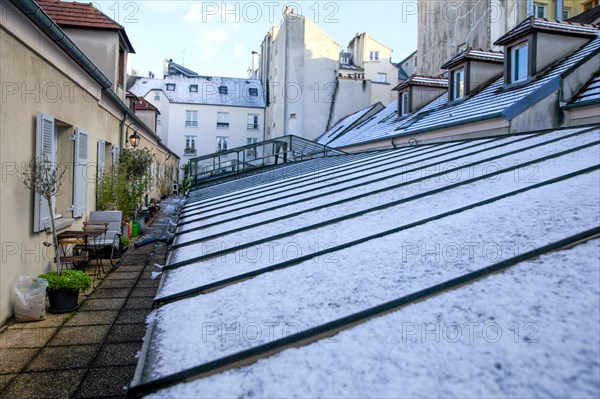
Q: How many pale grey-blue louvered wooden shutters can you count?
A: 4